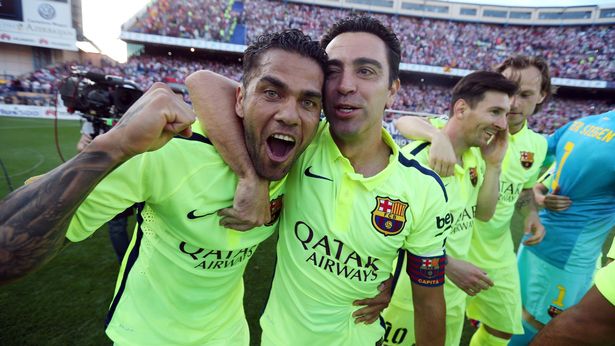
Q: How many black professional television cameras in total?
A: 1